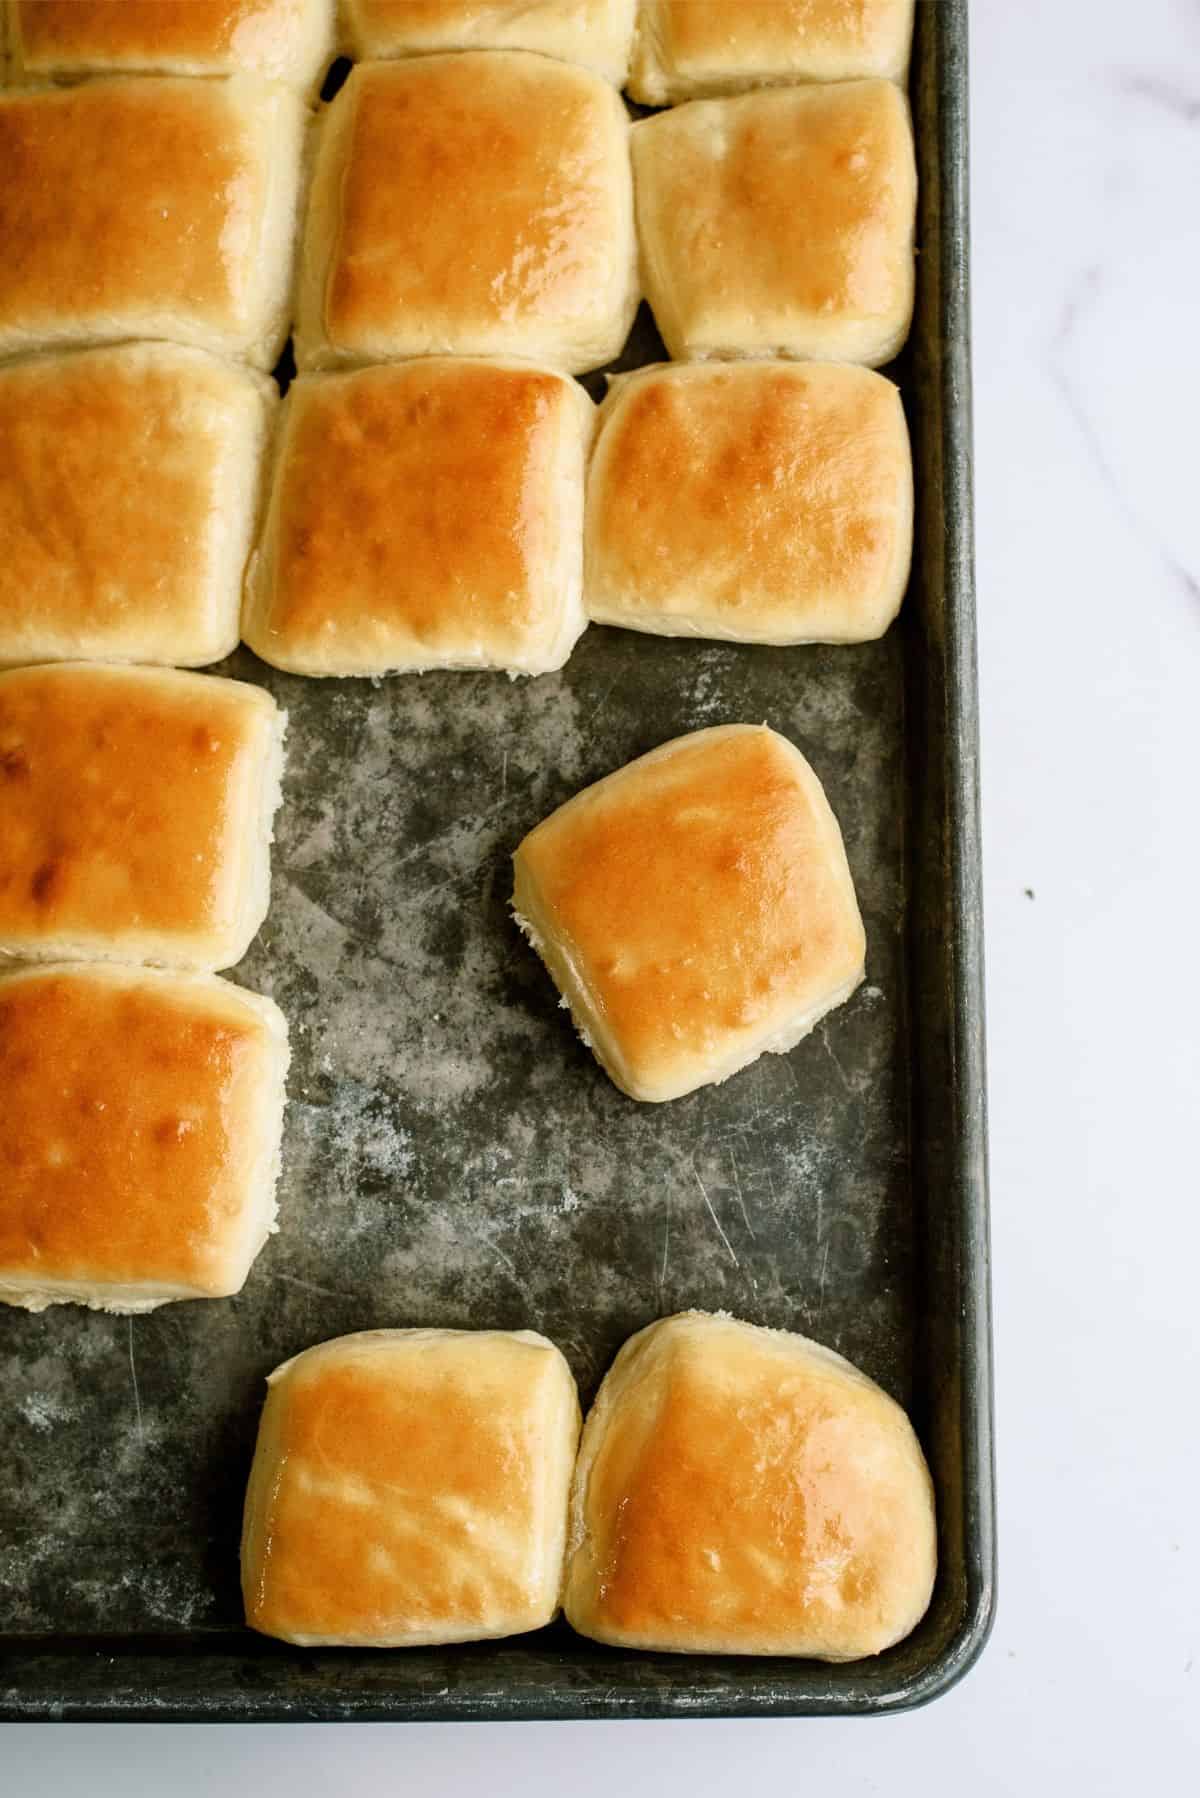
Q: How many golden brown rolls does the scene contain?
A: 14